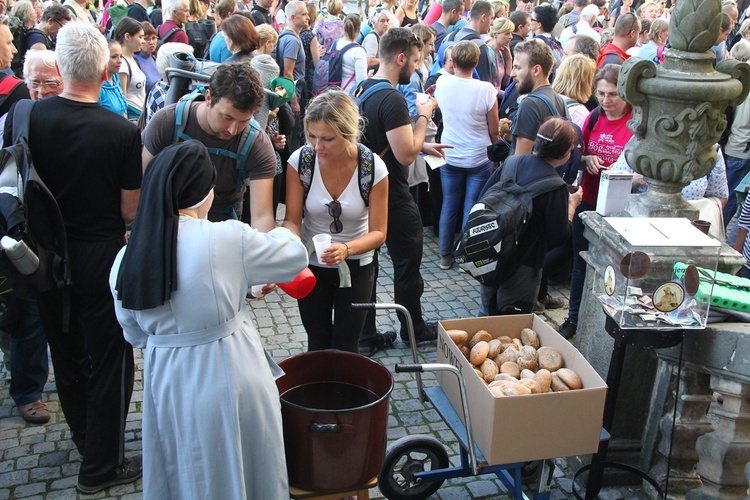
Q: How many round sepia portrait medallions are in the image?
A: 2